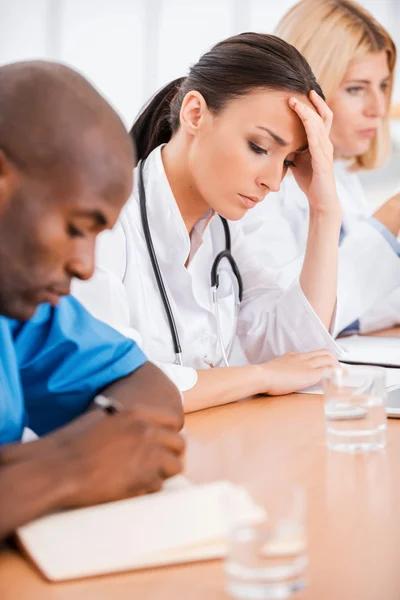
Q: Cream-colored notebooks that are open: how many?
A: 1